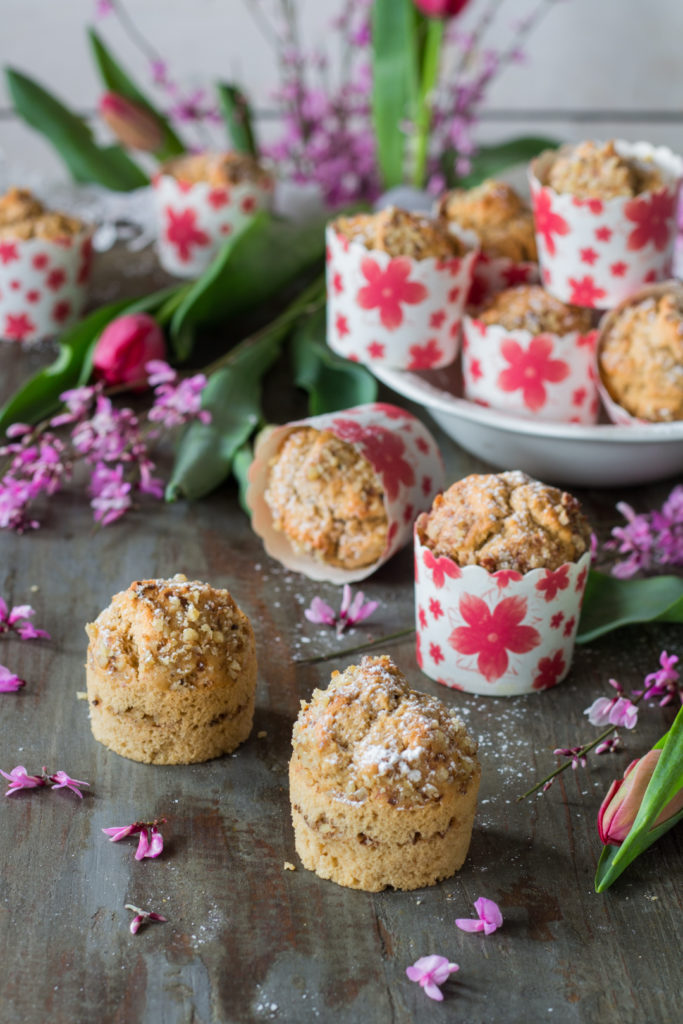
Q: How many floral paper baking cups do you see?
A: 9